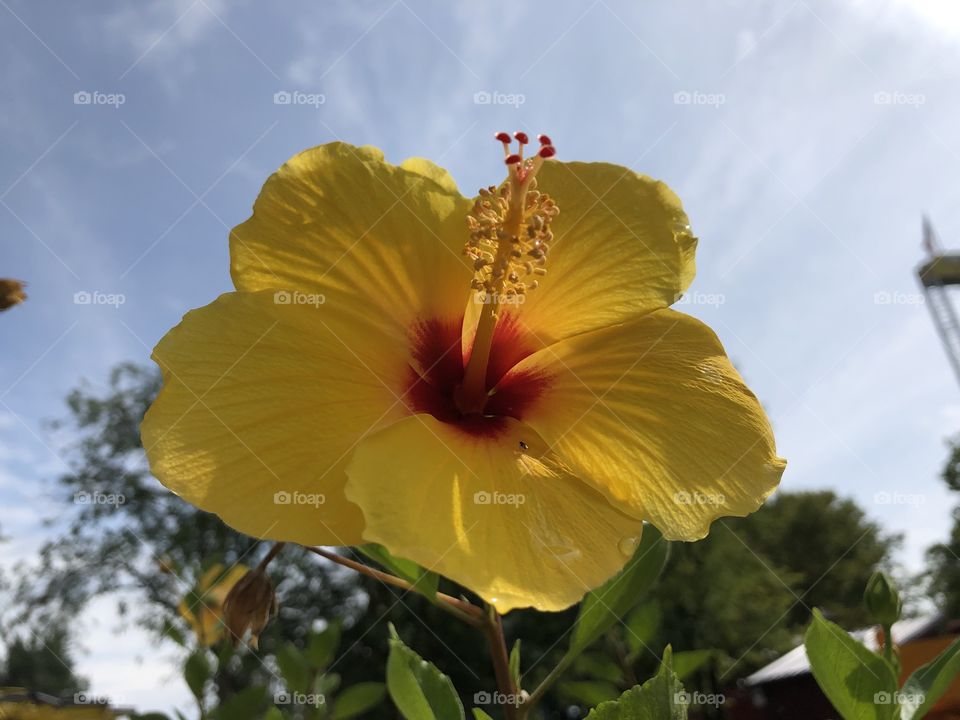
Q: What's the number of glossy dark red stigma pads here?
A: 5